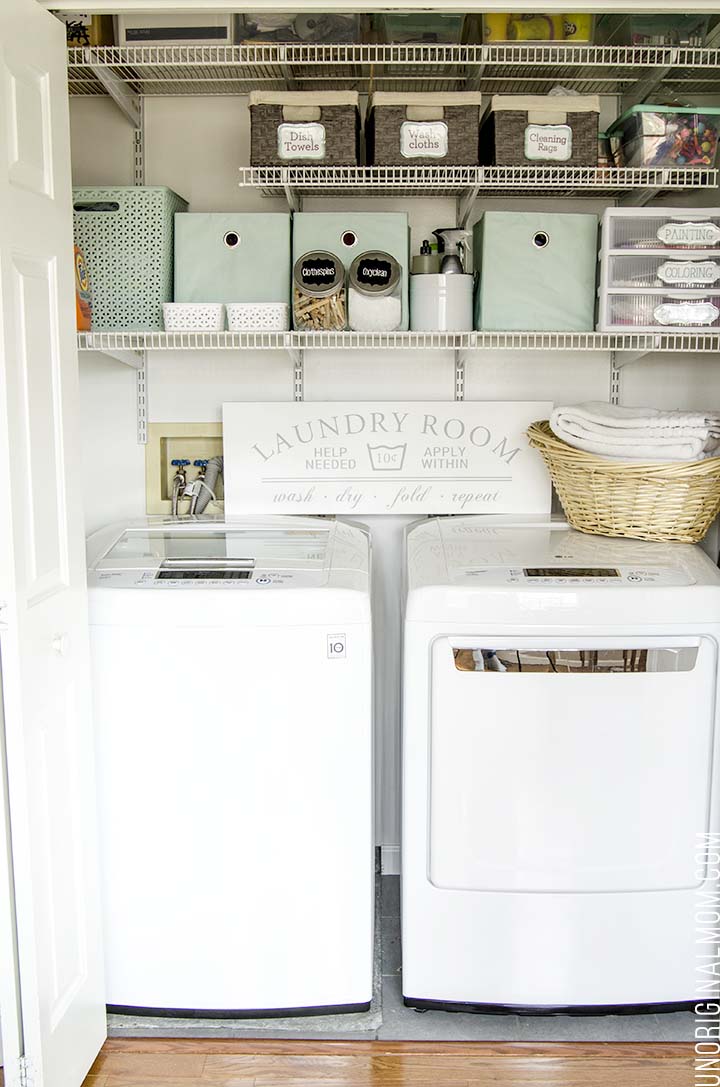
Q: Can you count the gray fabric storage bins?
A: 3